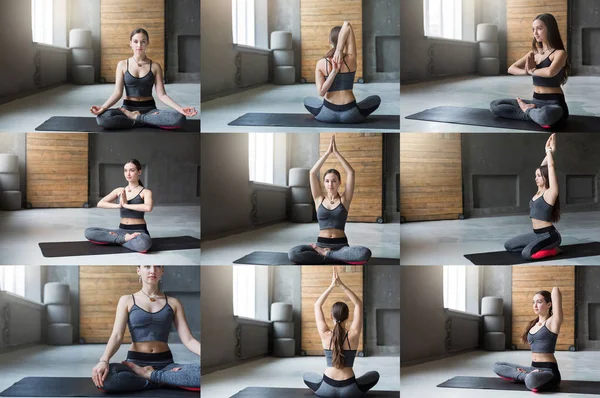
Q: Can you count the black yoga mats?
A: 9